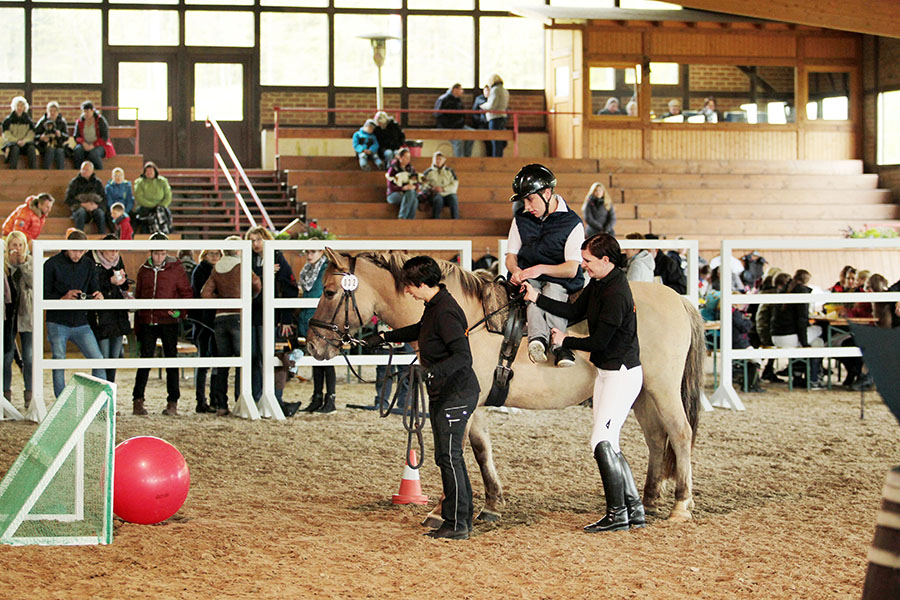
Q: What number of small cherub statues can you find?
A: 0